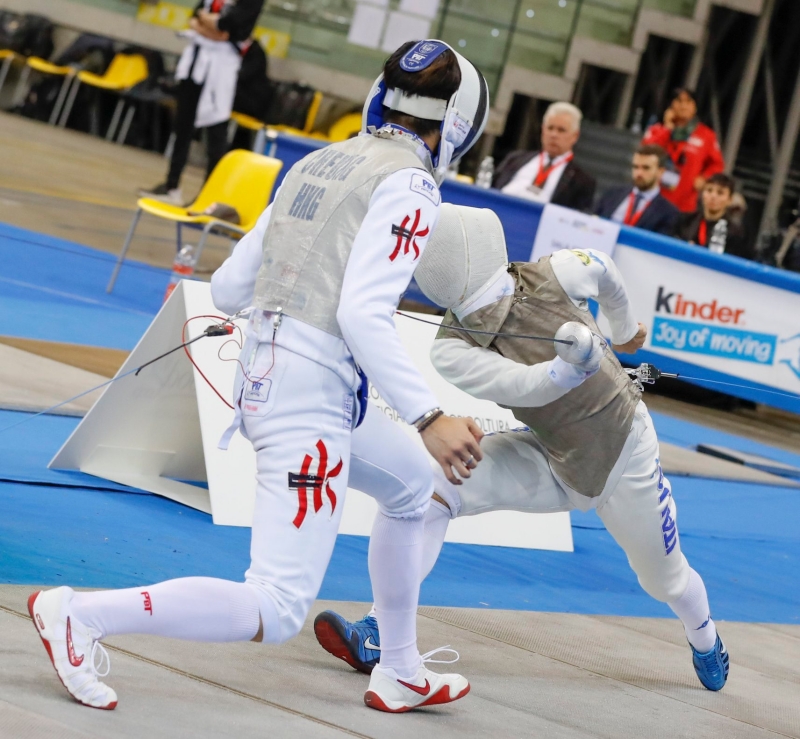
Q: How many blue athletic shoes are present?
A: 2